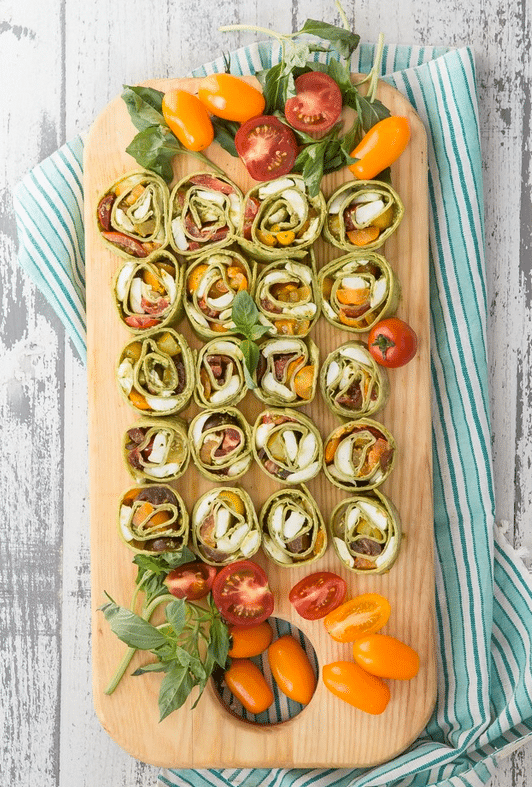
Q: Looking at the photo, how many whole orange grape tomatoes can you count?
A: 8